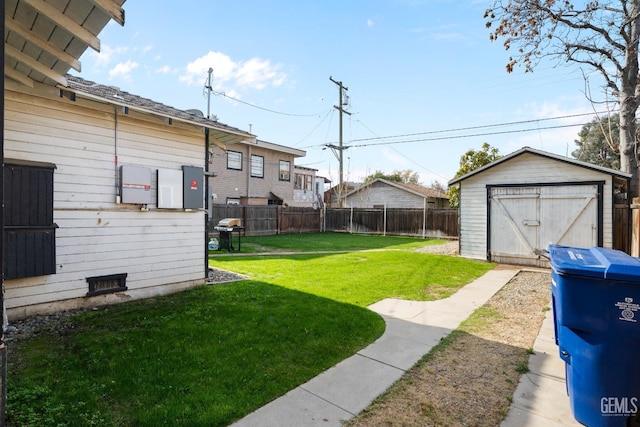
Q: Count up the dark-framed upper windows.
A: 3